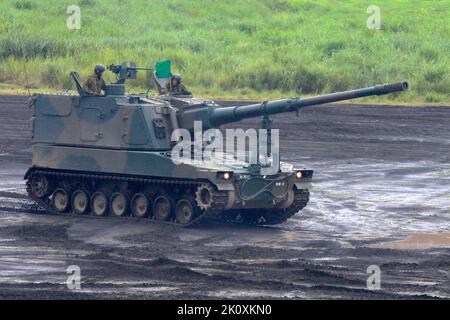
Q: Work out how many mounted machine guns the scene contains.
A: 1